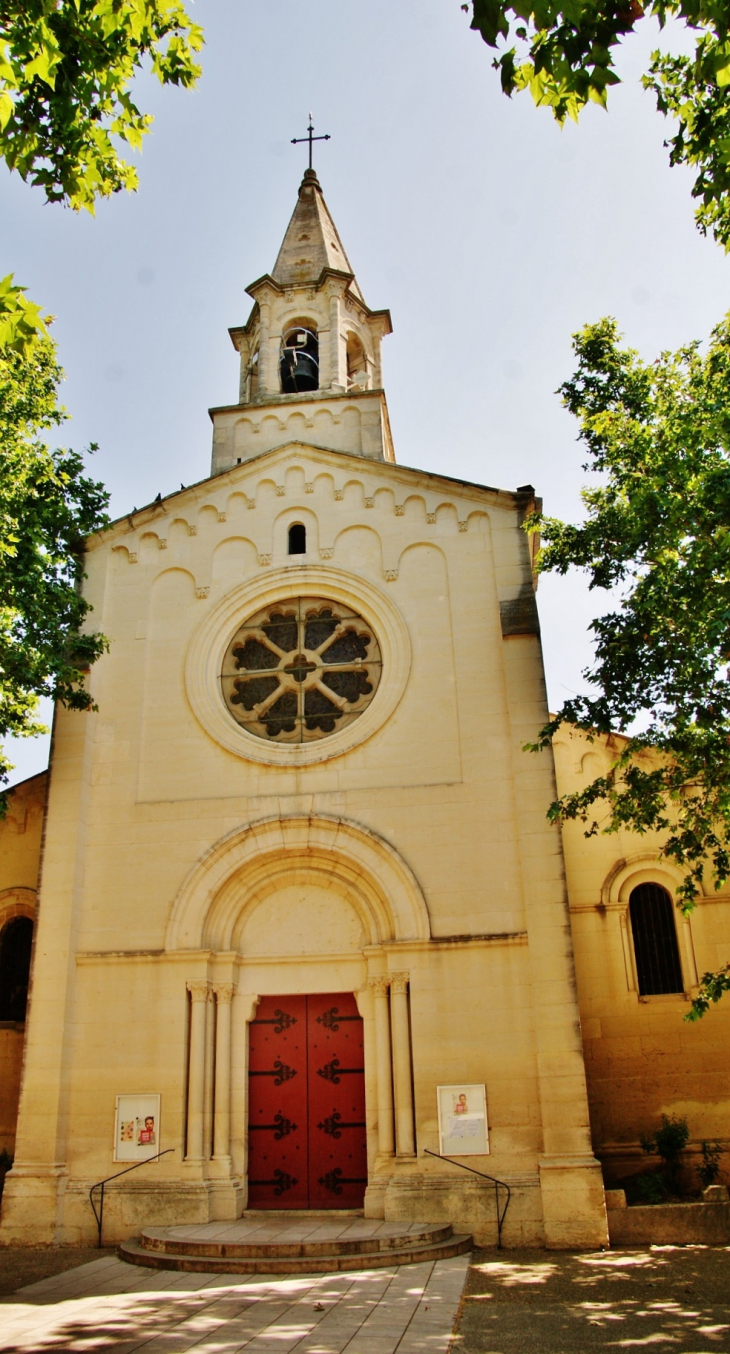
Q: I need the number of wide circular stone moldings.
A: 1